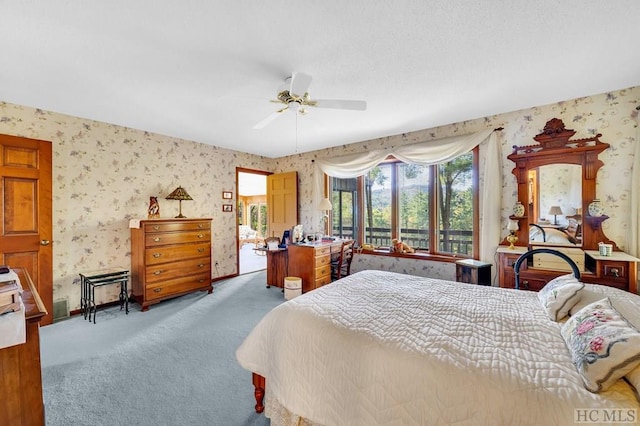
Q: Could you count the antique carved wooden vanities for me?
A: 1